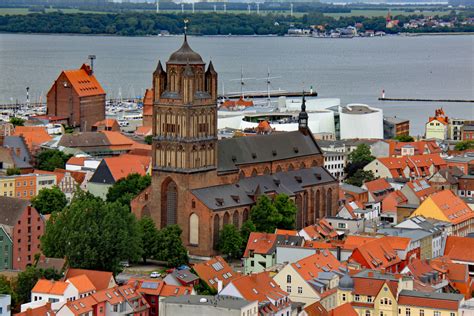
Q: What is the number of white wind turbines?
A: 8